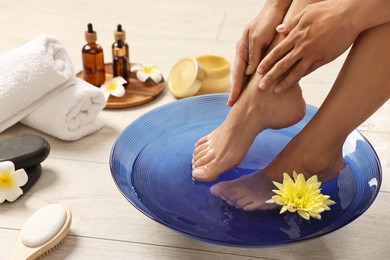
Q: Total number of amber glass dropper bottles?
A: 3